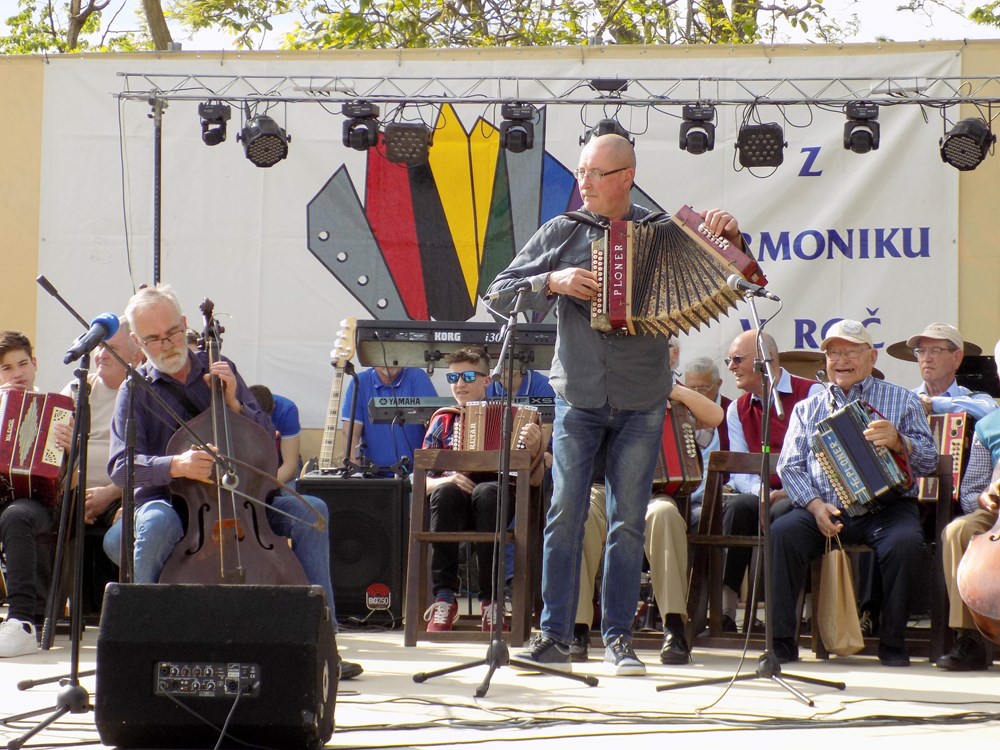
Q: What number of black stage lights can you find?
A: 10